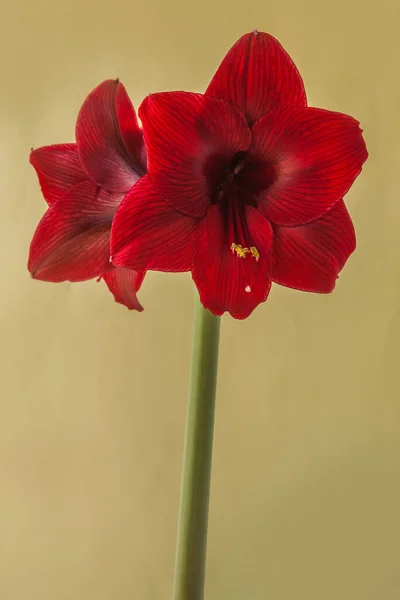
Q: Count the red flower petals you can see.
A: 10